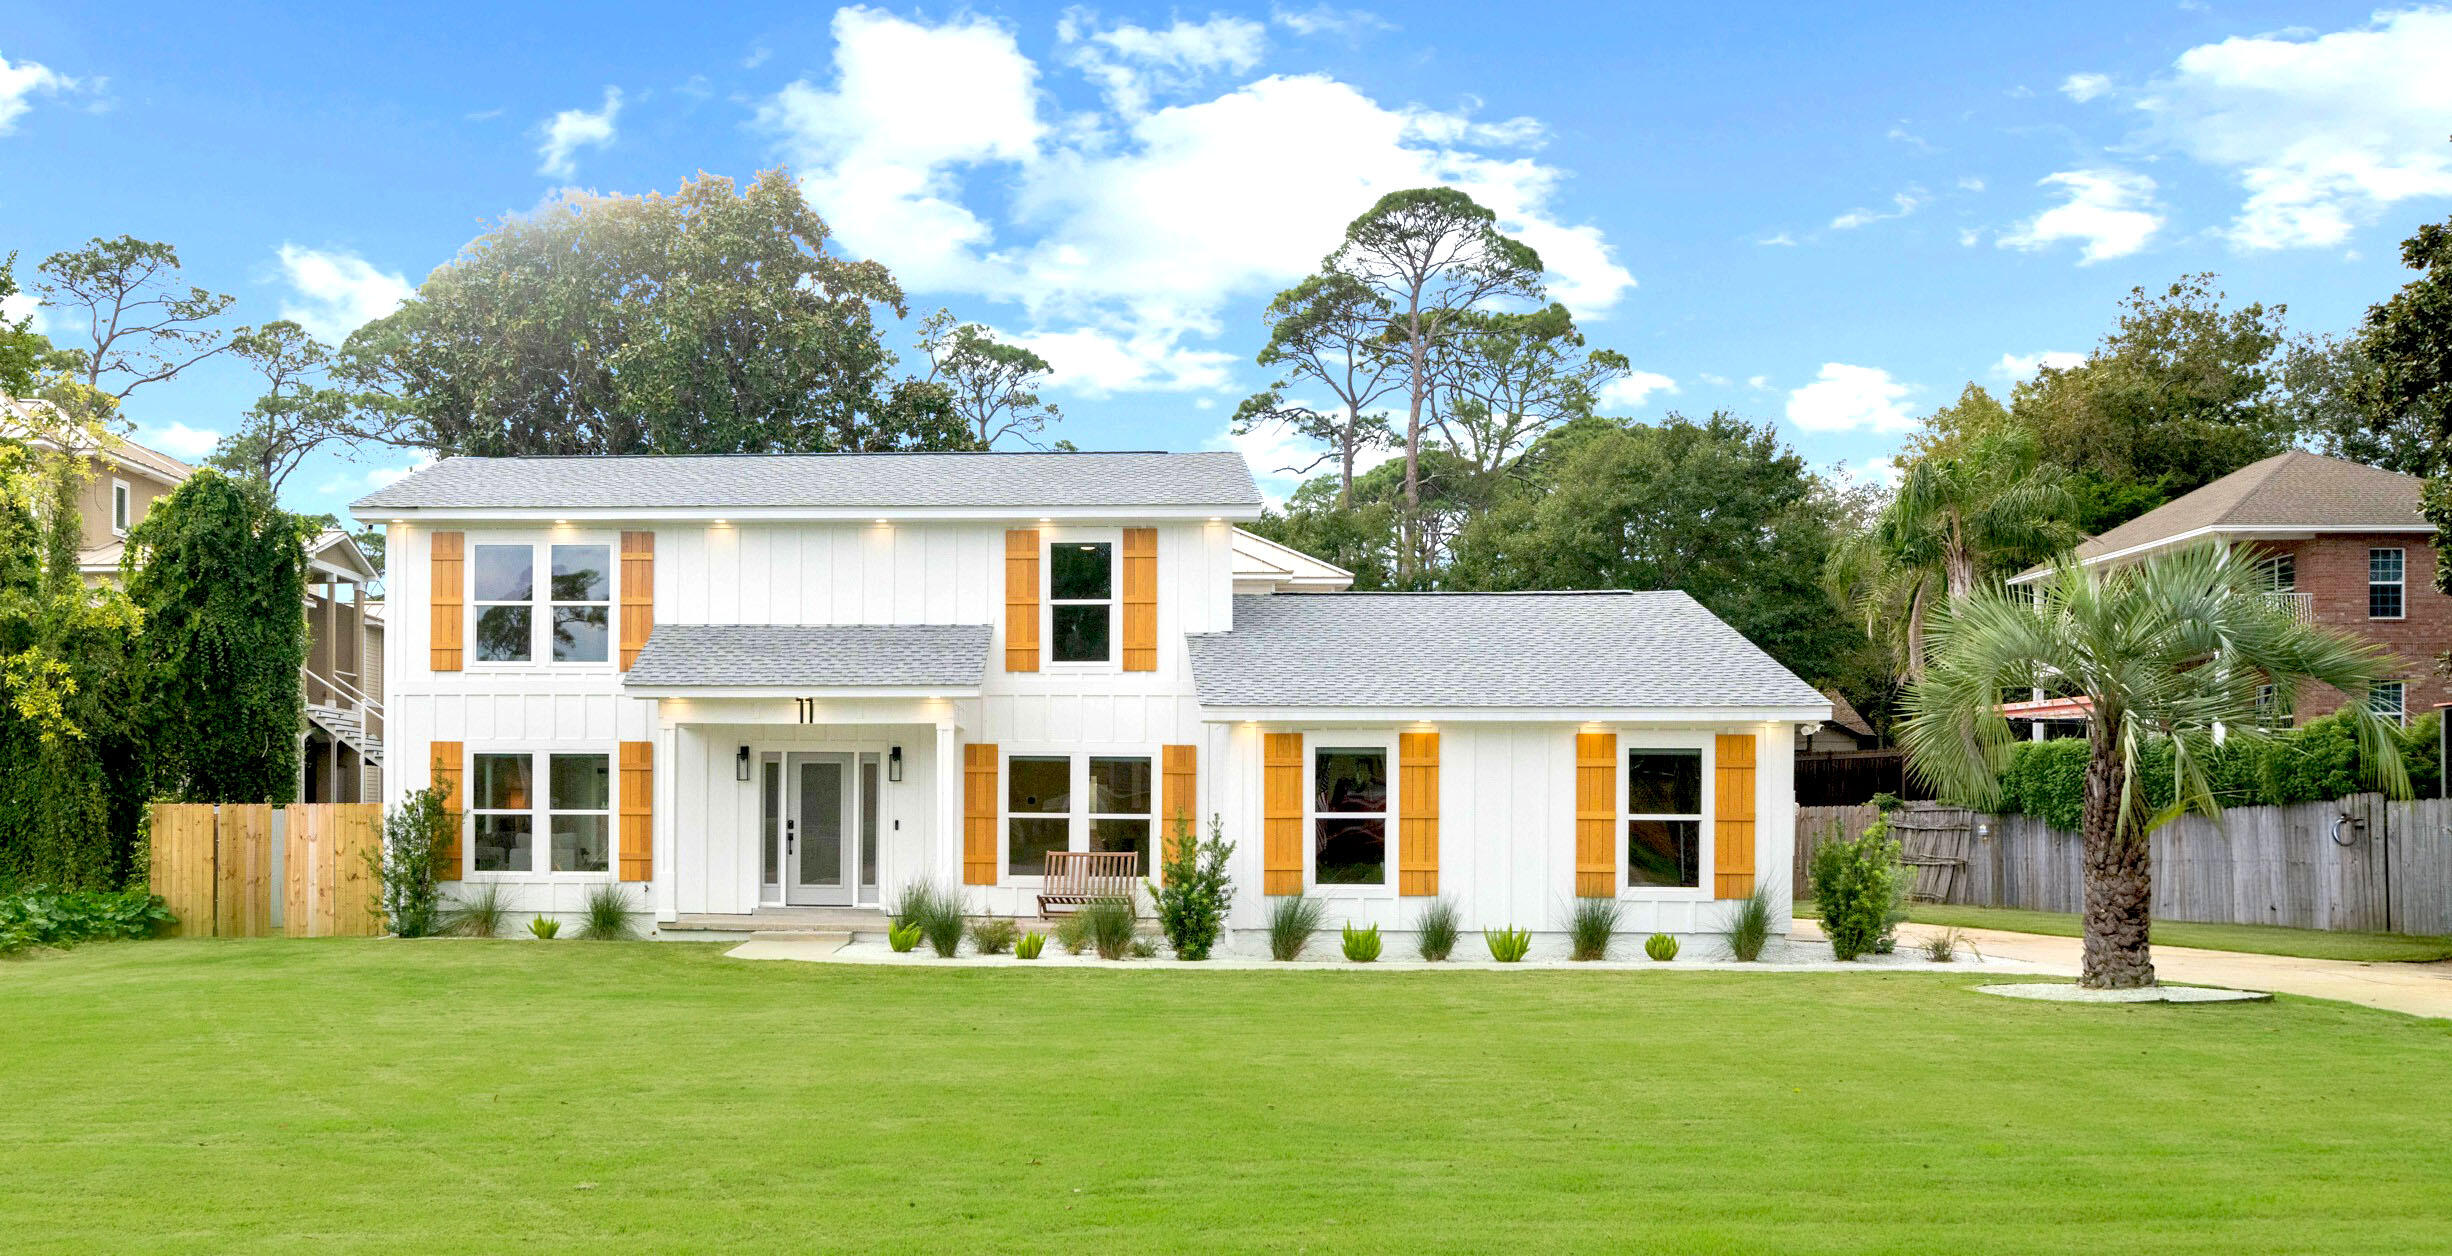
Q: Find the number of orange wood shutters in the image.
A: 12